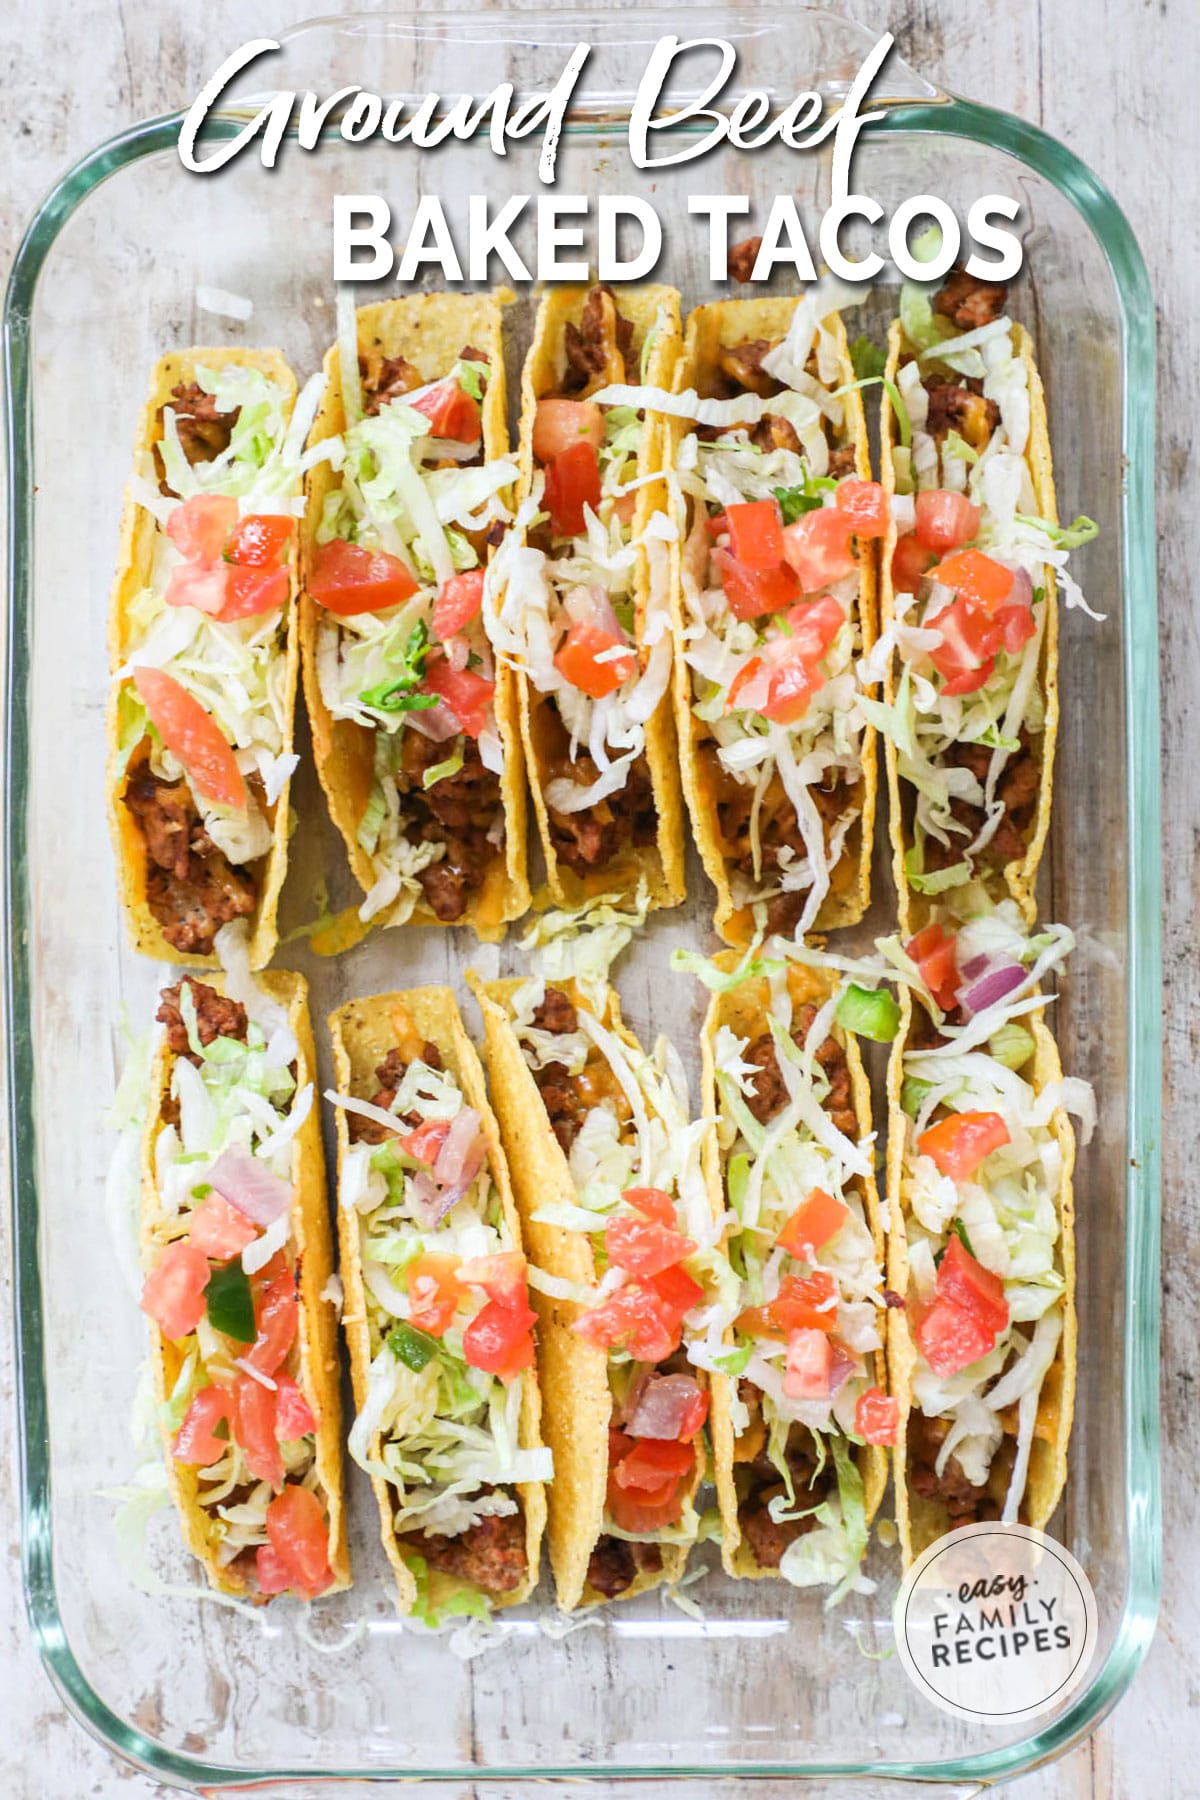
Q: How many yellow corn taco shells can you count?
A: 10